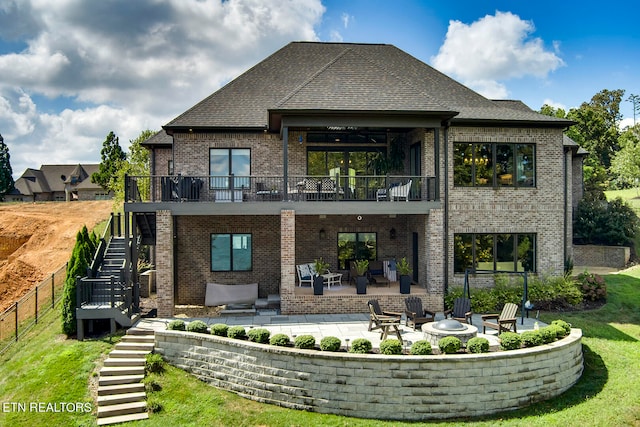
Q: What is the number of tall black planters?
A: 3